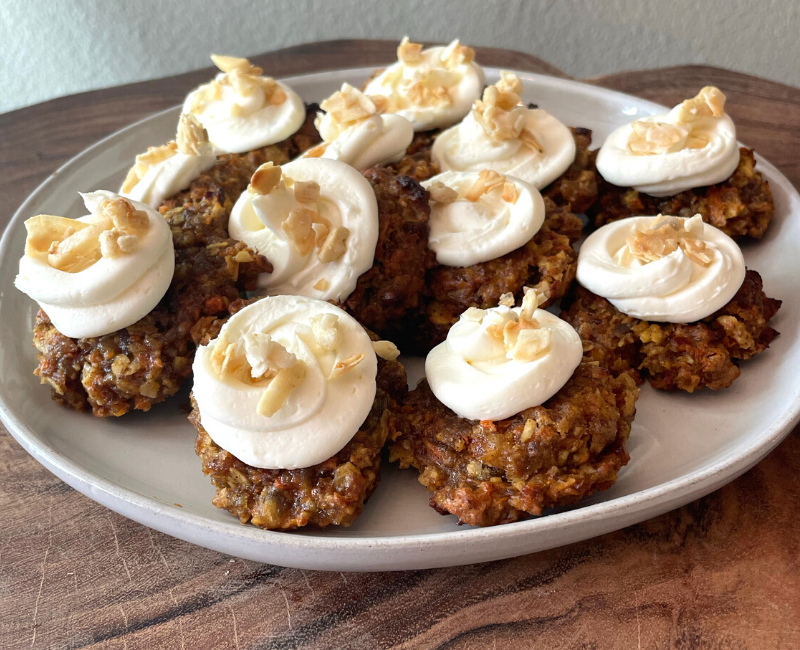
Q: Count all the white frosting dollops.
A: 12